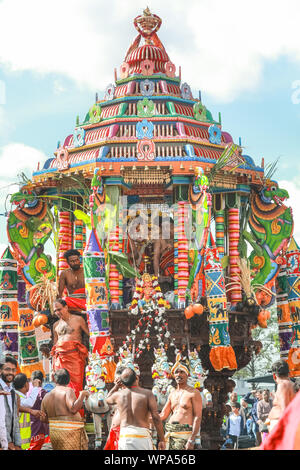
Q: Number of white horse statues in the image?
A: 4